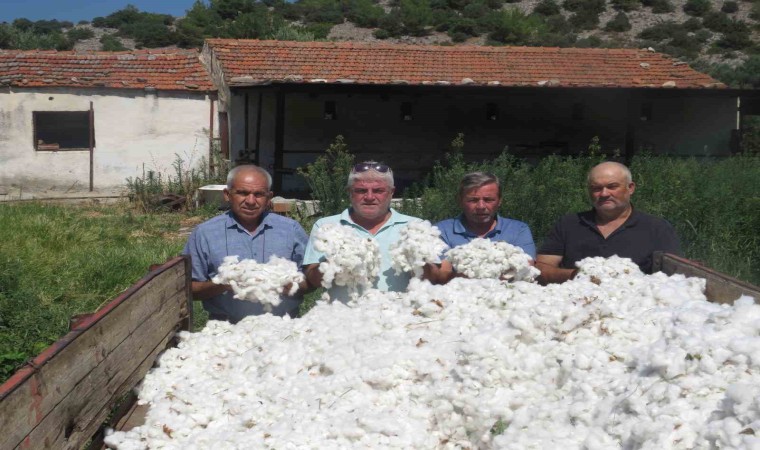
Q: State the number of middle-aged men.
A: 4